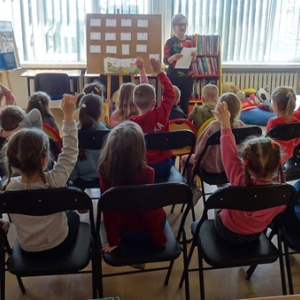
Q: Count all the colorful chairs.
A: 3